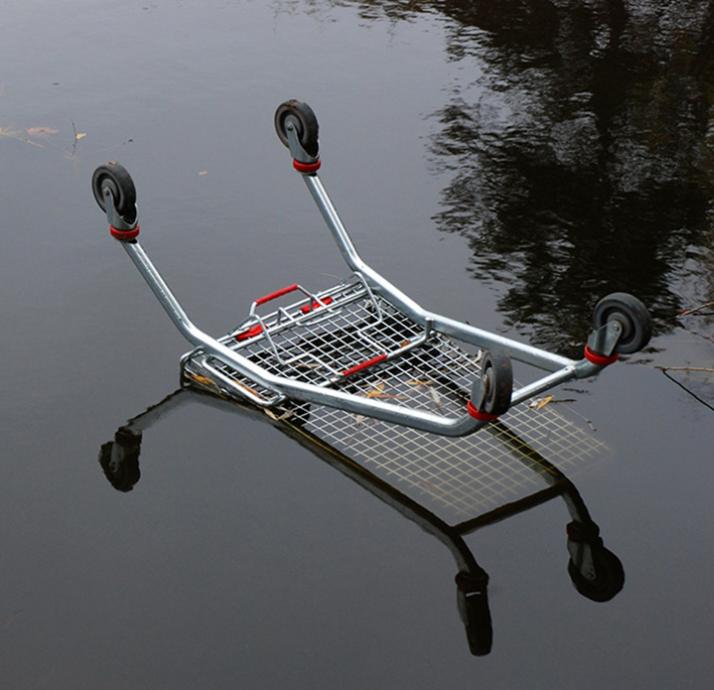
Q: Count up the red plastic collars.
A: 4